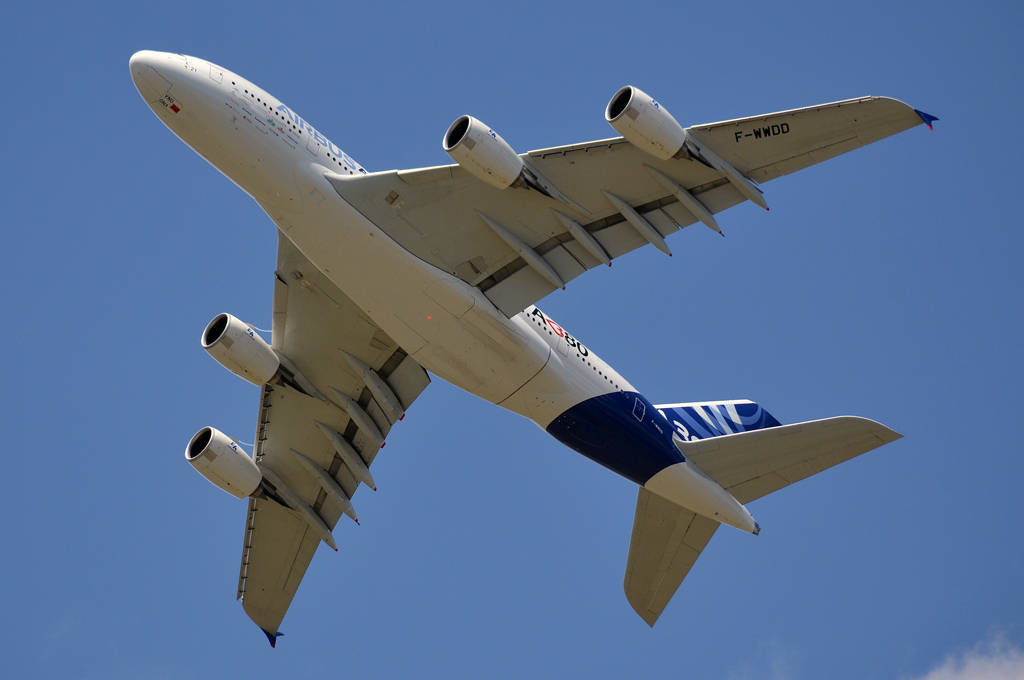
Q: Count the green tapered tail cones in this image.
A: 0